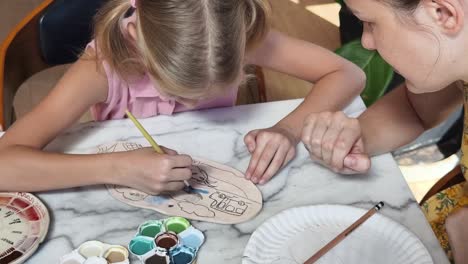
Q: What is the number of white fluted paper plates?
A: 1